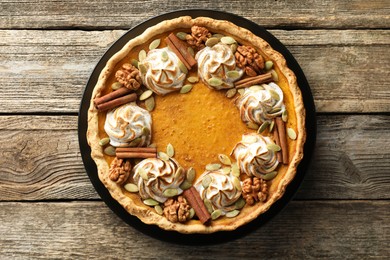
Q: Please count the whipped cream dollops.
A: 7